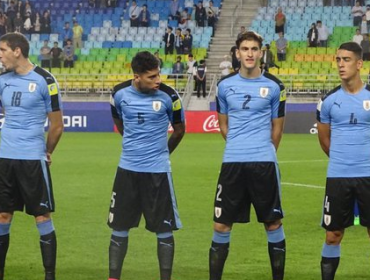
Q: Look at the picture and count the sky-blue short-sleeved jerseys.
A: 4